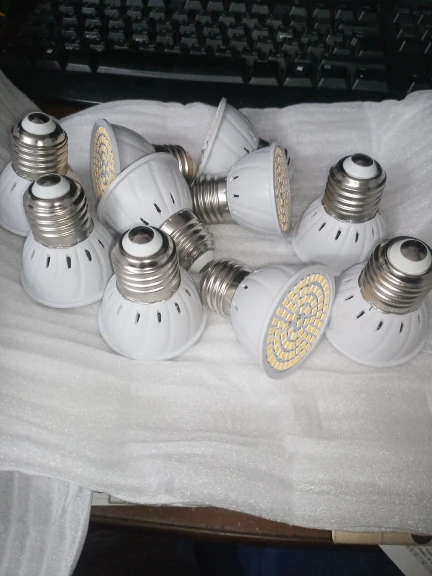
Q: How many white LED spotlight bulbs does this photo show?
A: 10